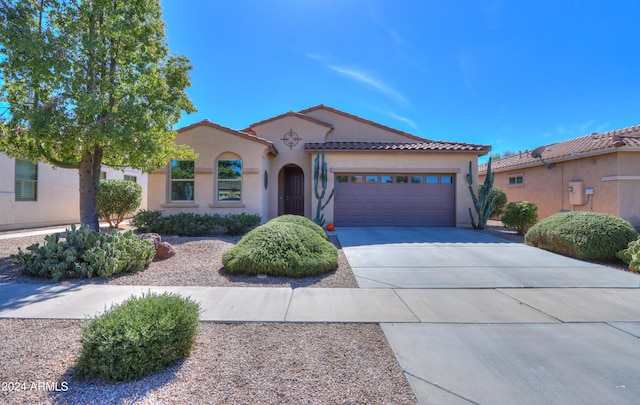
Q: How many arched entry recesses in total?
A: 1